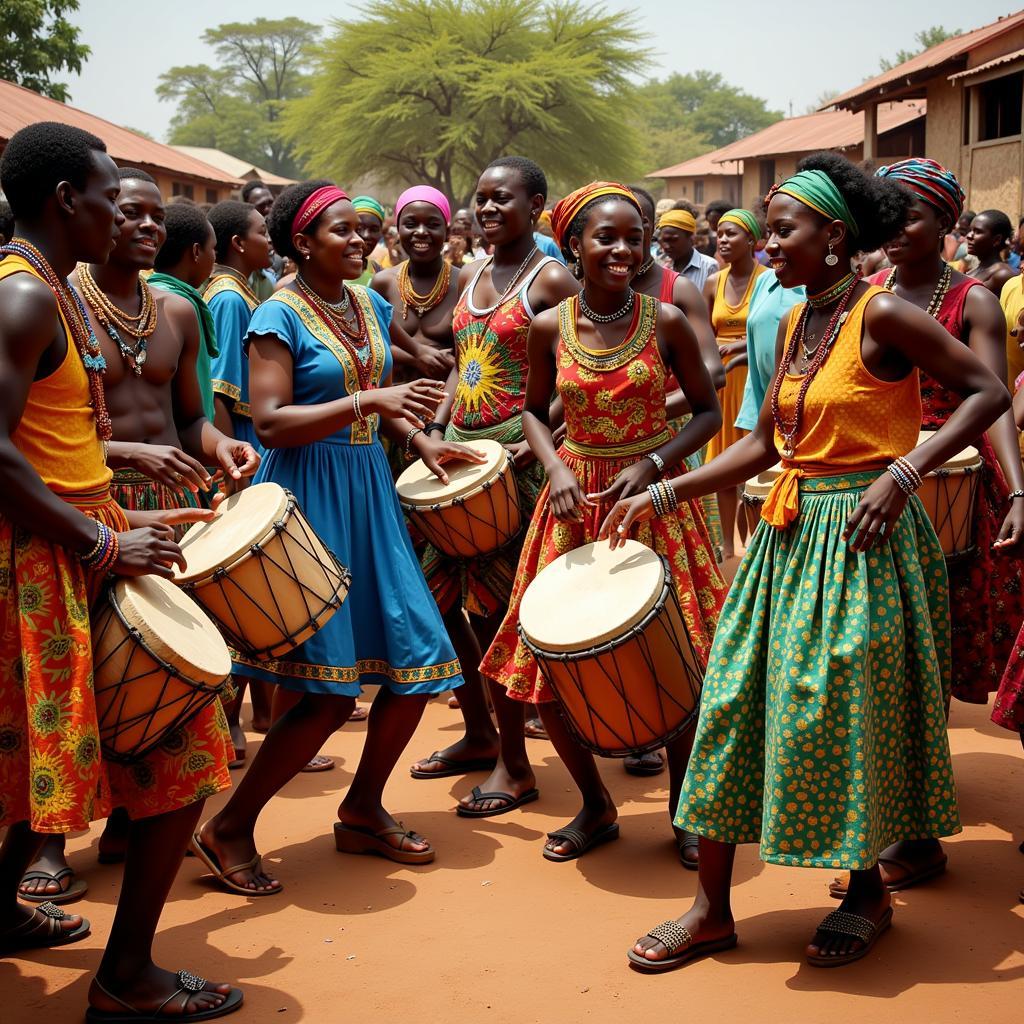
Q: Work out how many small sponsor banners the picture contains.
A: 0